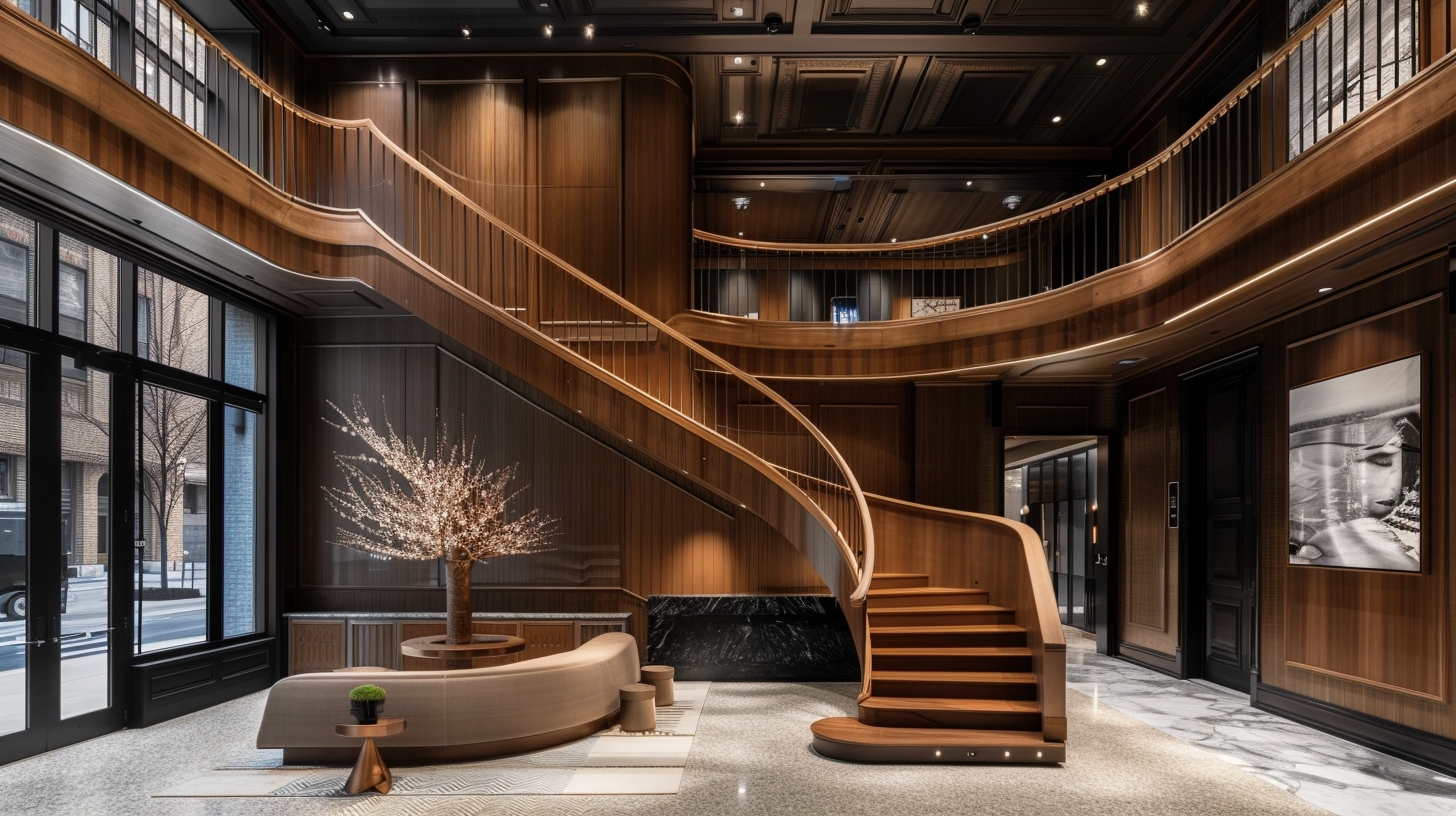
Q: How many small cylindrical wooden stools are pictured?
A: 2